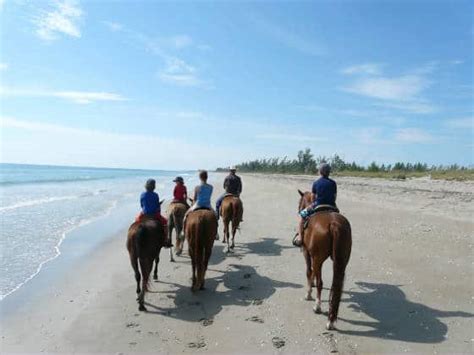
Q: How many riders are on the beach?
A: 5